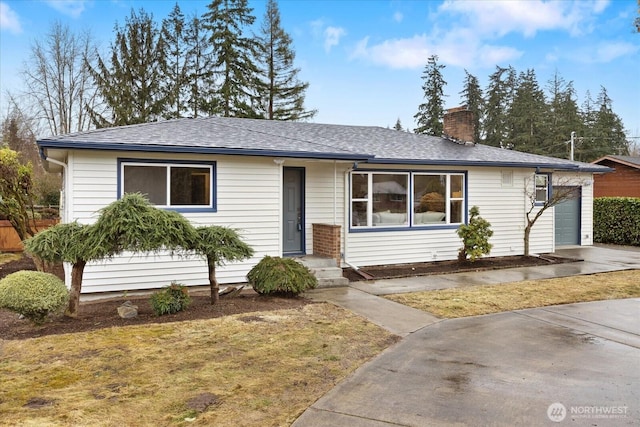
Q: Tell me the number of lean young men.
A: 0